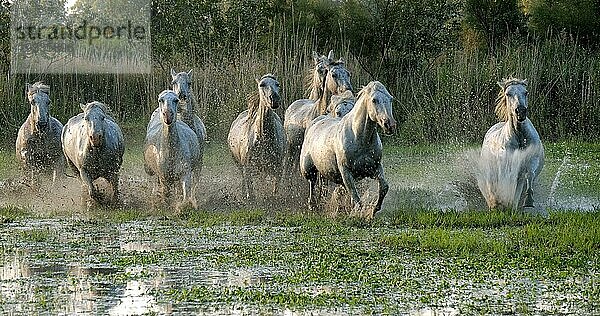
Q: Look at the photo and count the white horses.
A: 10